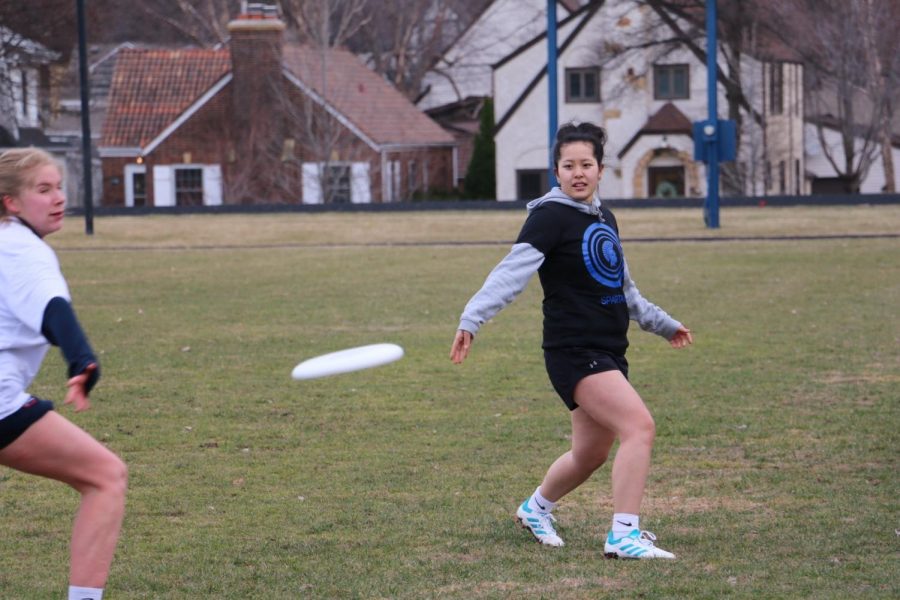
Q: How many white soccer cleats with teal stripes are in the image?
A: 2